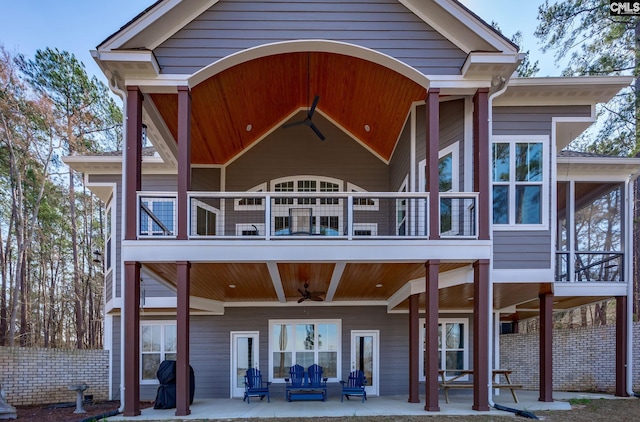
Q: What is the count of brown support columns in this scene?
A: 11